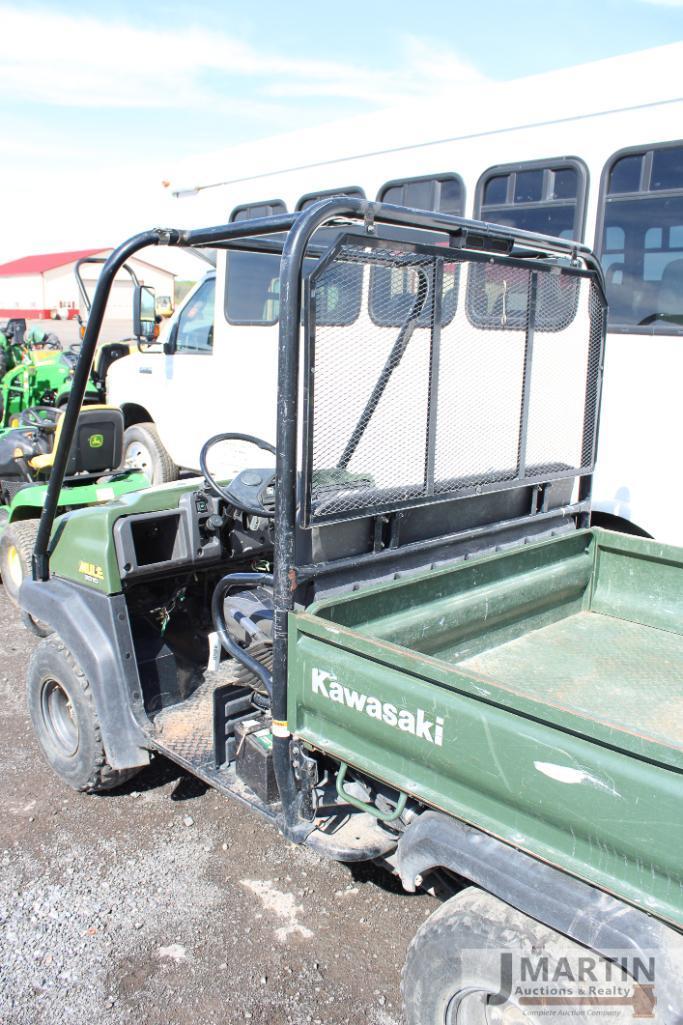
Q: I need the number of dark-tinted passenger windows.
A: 5